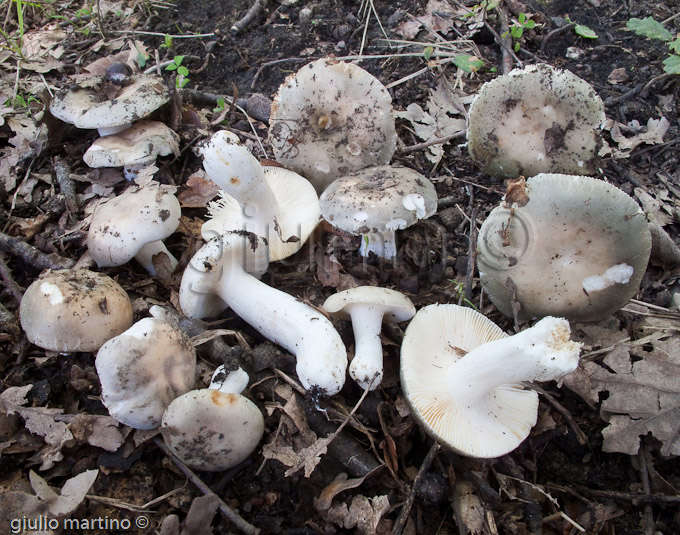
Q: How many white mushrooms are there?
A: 14